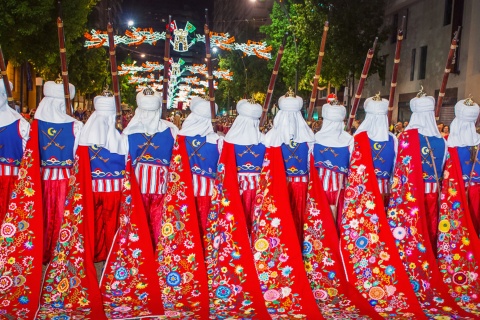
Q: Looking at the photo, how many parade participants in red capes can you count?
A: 11